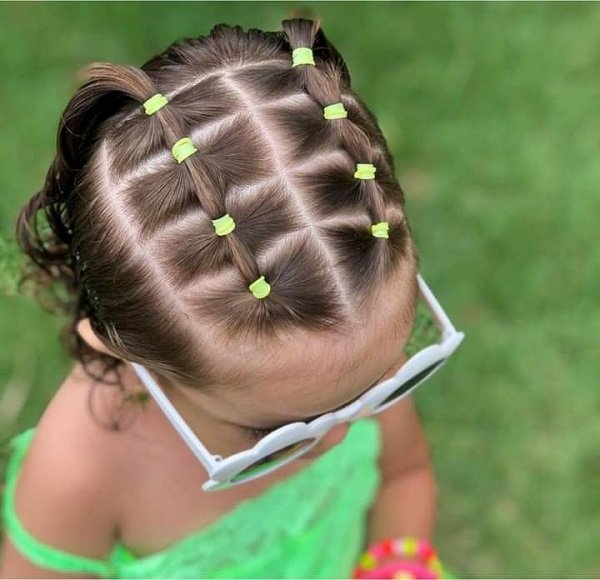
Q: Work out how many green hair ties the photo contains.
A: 8